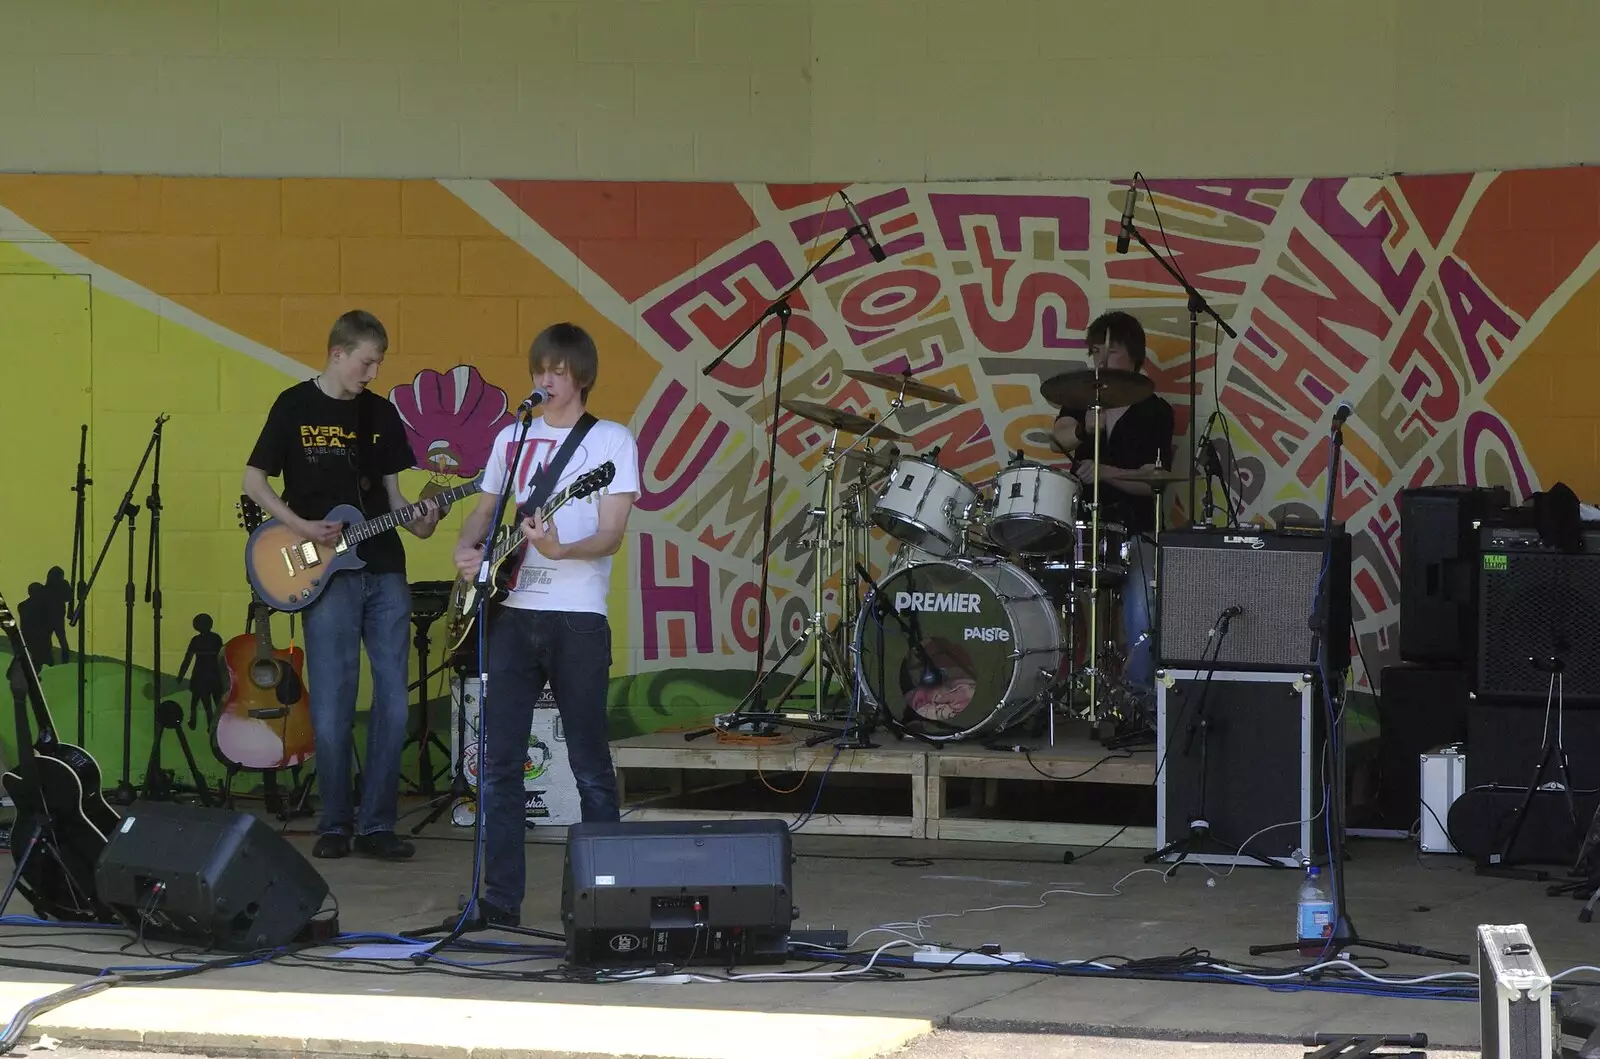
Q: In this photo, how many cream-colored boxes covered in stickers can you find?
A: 1